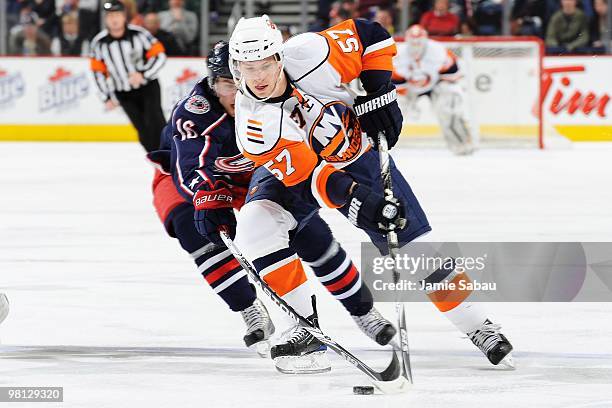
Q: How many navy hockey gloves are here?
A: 3